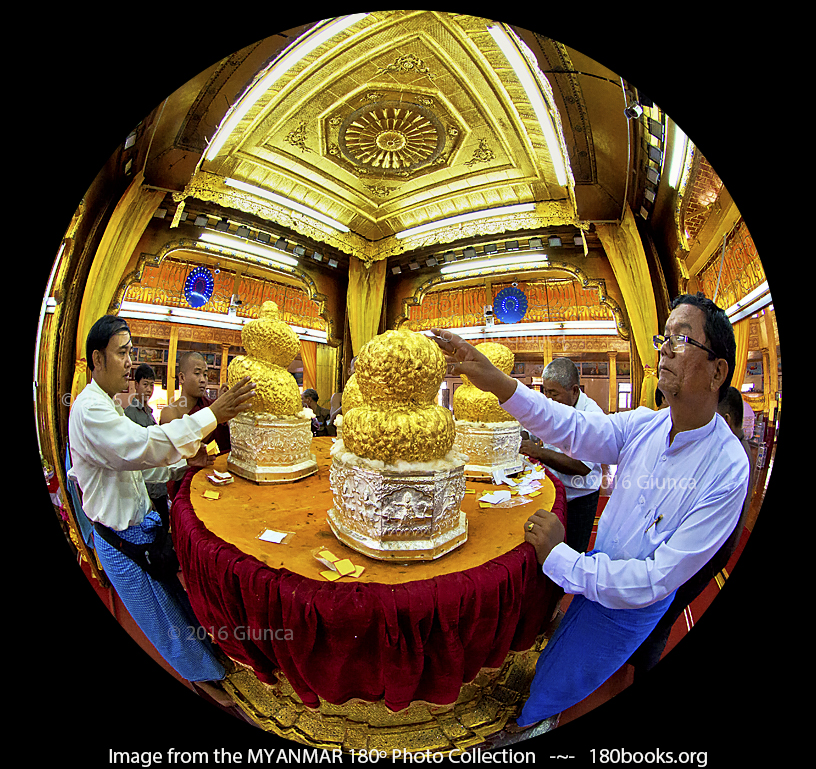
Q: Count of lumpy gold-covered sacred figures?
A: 4